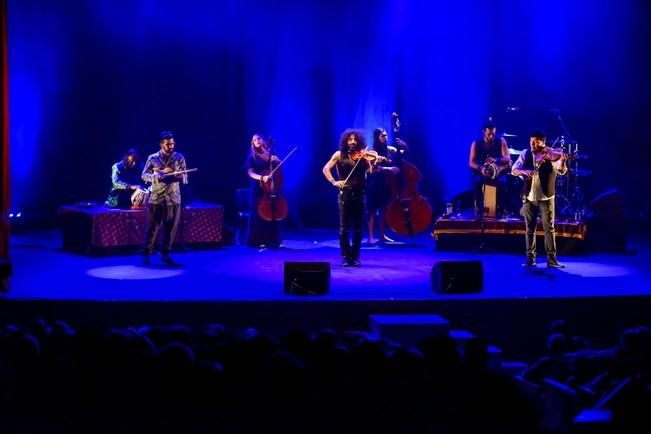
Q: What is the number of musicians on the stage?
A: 7